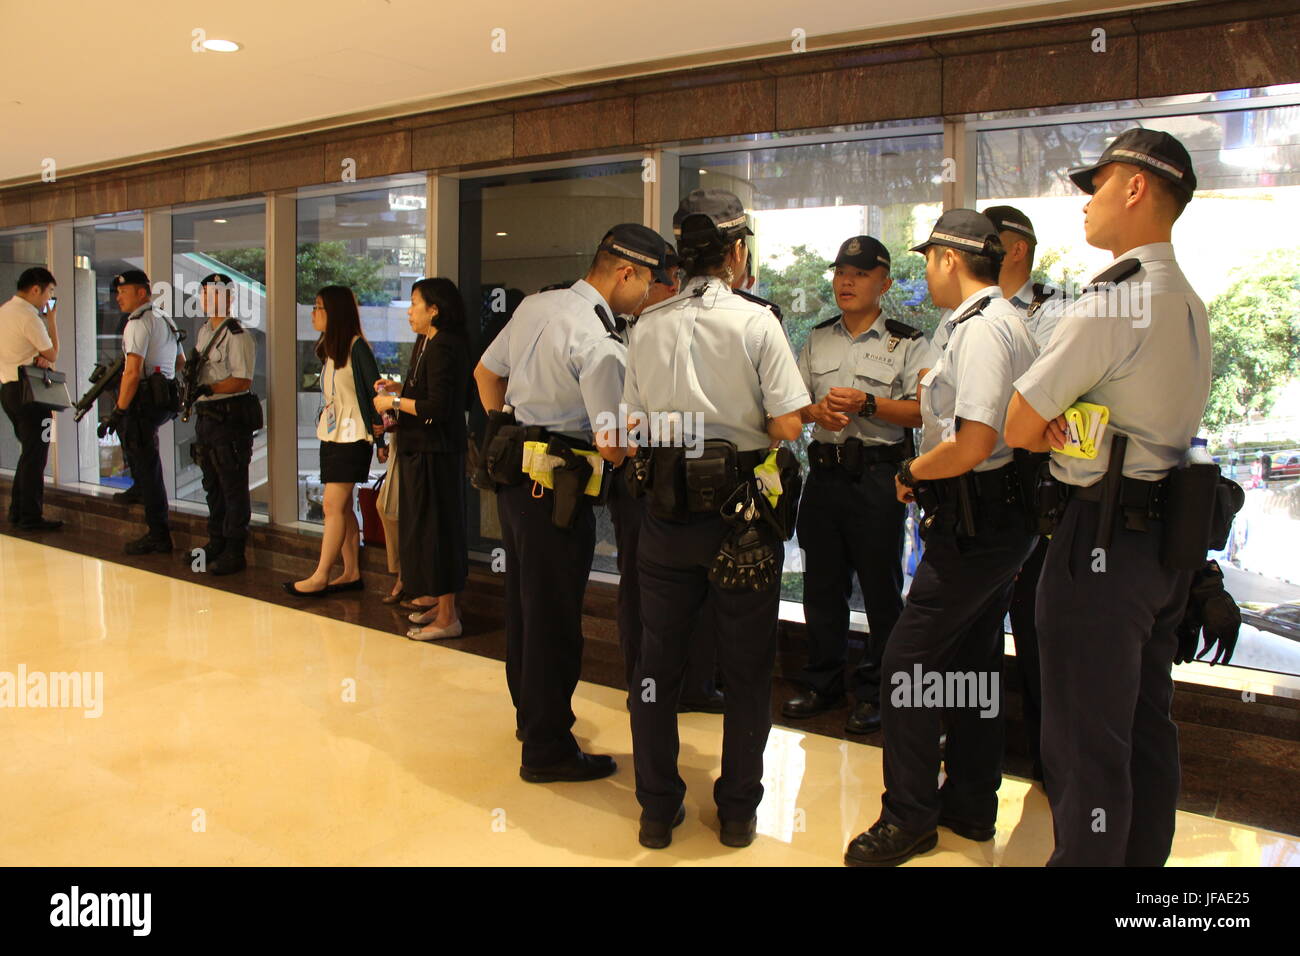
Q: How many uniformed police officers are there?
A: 9